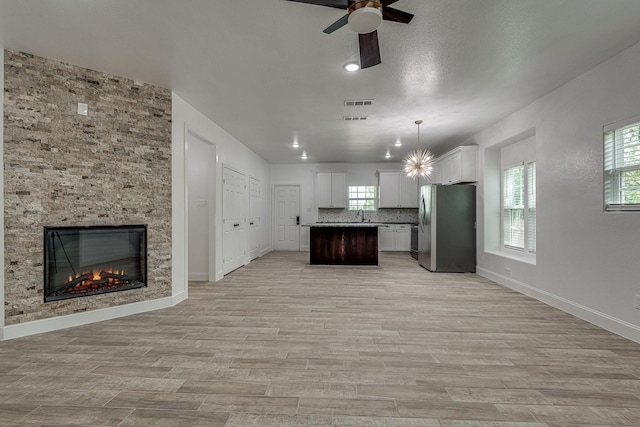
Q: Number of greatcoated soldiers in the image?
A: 0